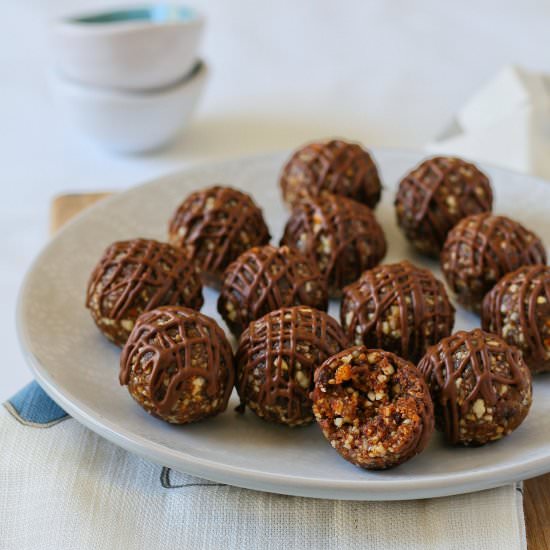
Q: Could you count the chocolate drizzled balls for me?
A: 13